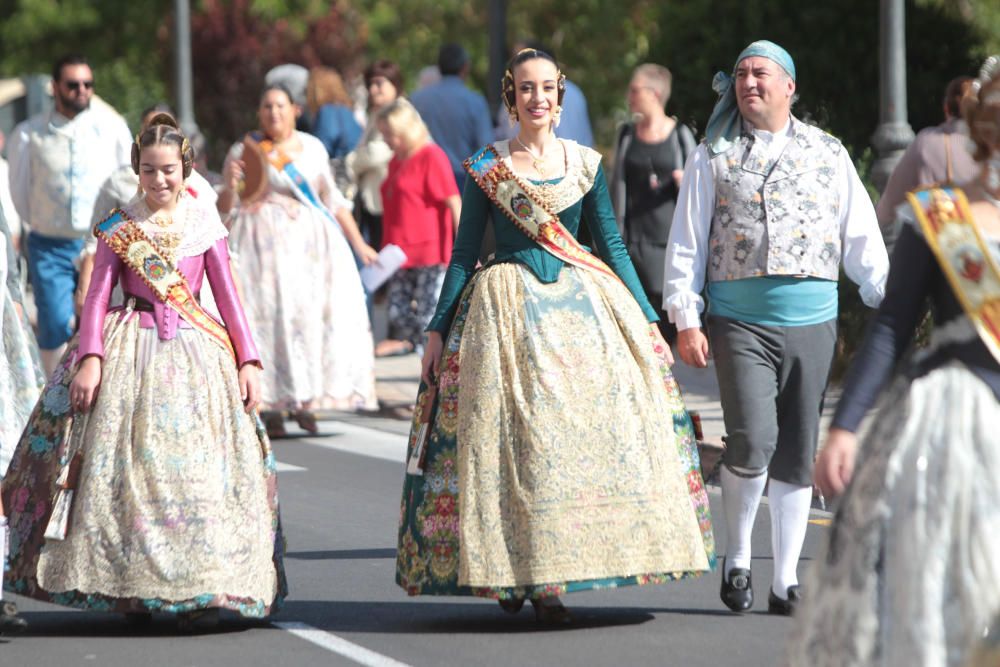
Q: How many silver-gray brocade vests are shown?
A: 1